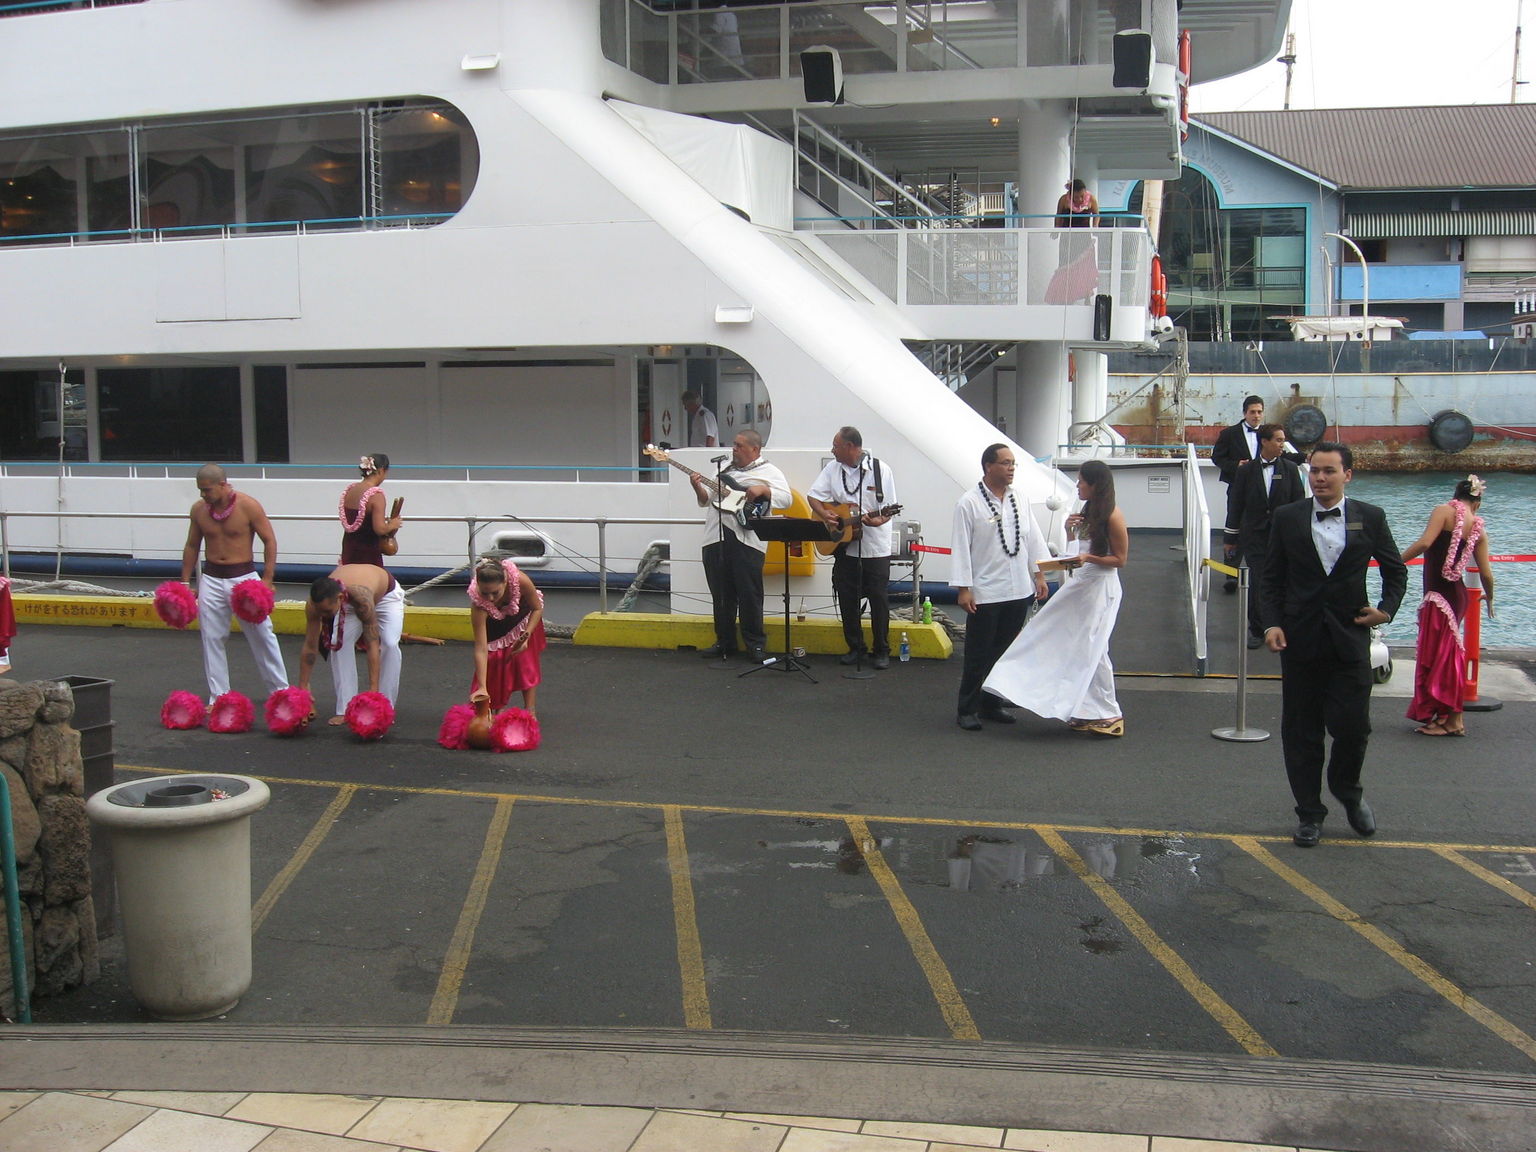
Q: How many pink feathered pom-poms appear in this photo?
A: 8